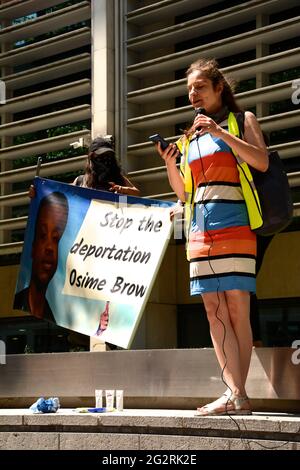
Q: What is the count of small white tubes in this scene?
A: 3